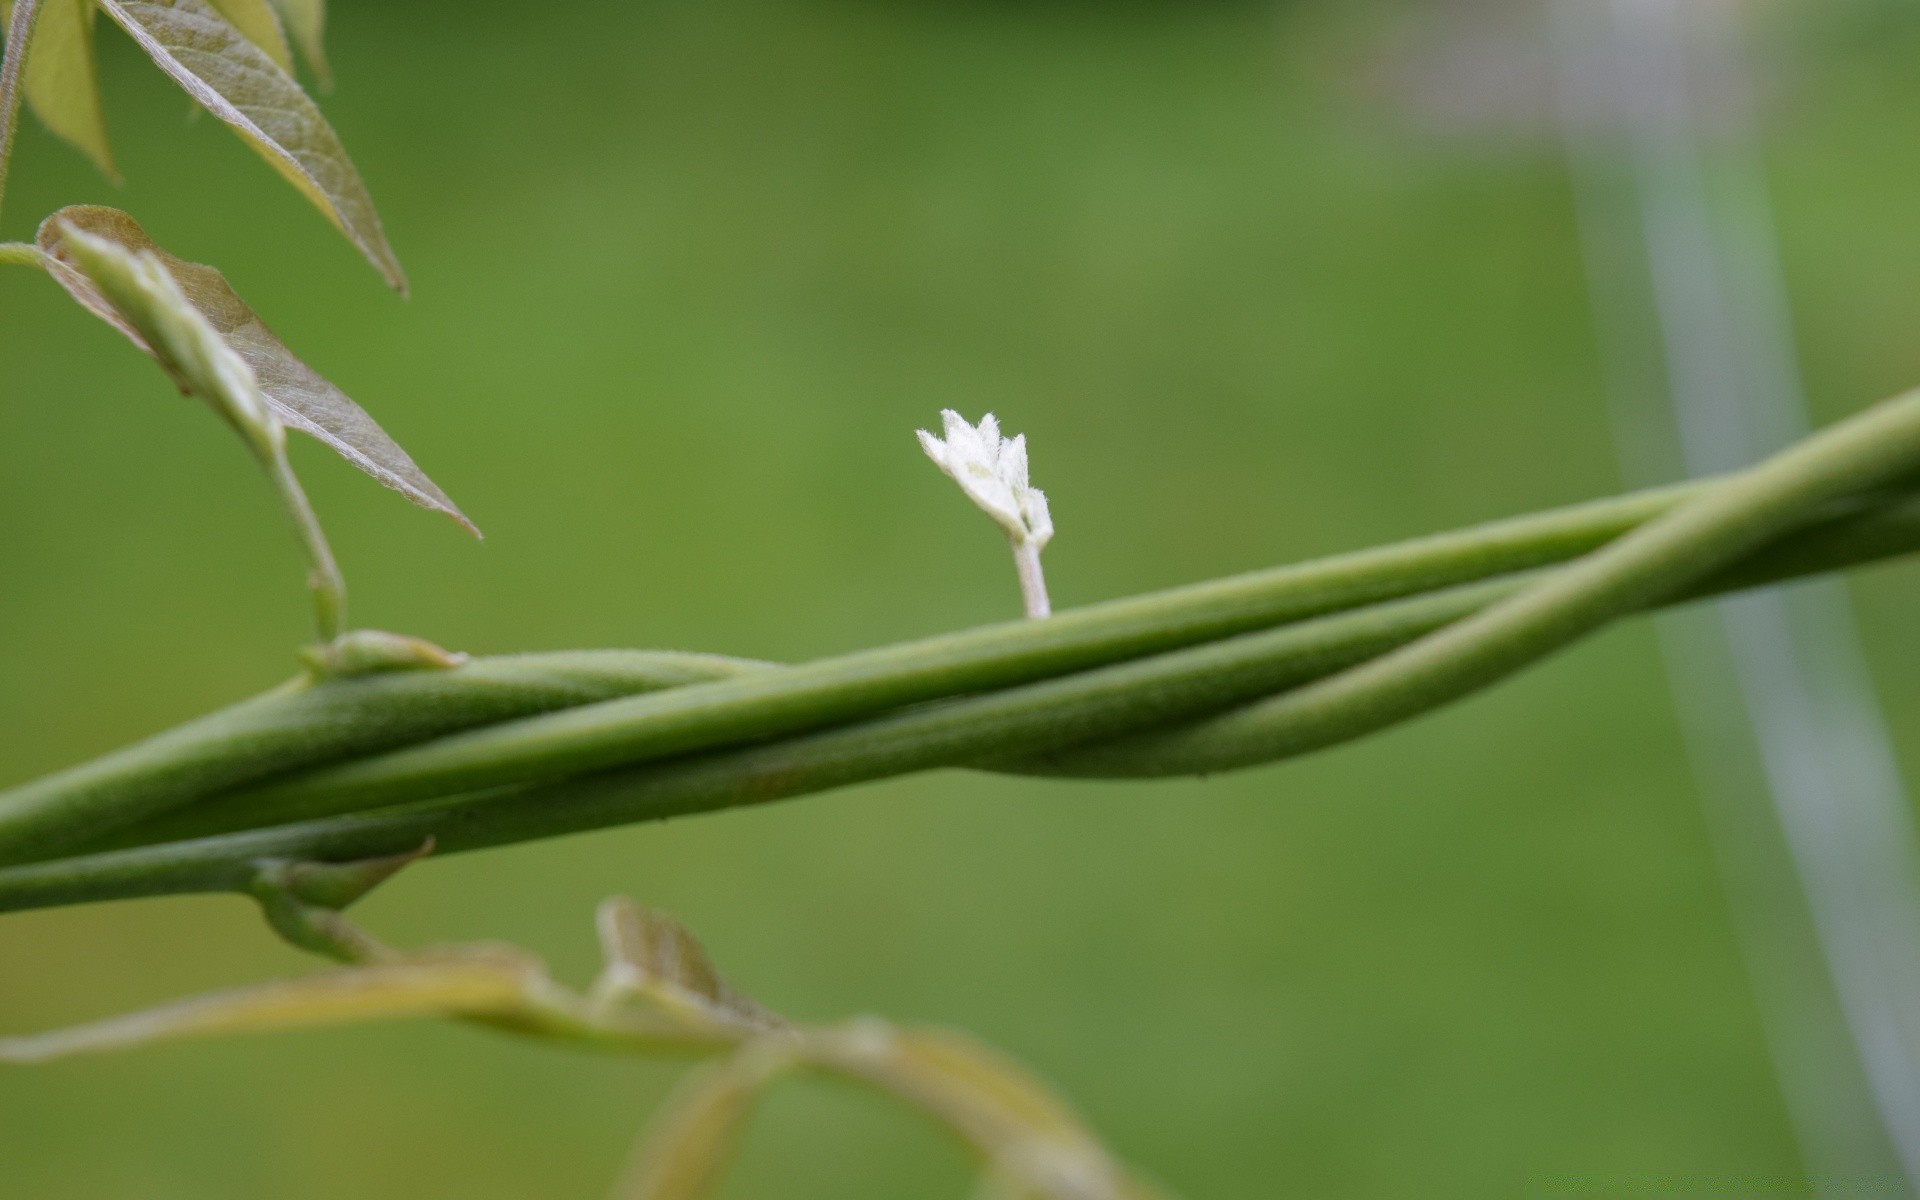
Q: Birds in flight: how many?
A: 0